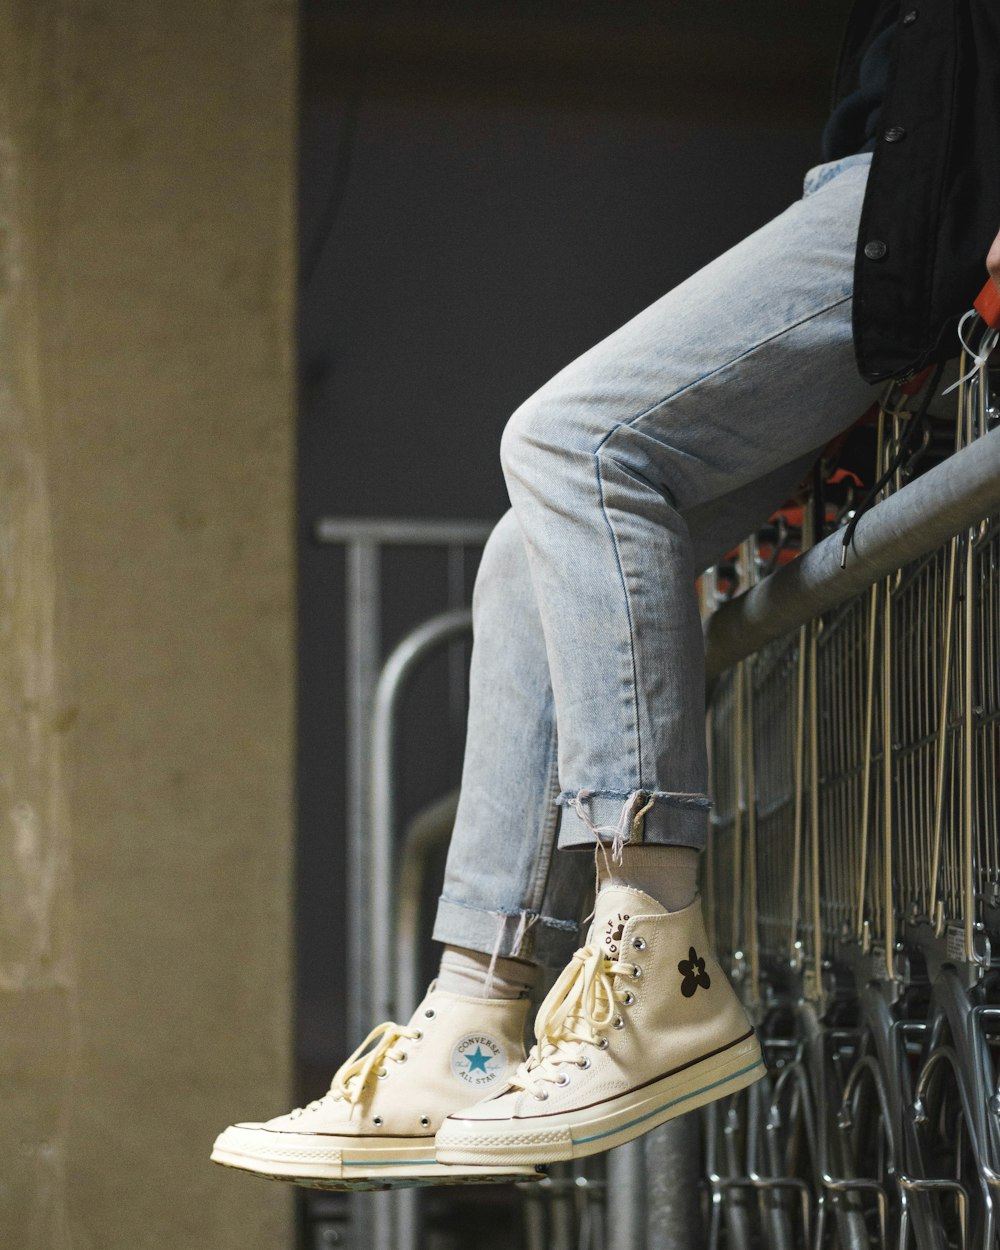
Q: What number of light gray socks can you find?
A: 2